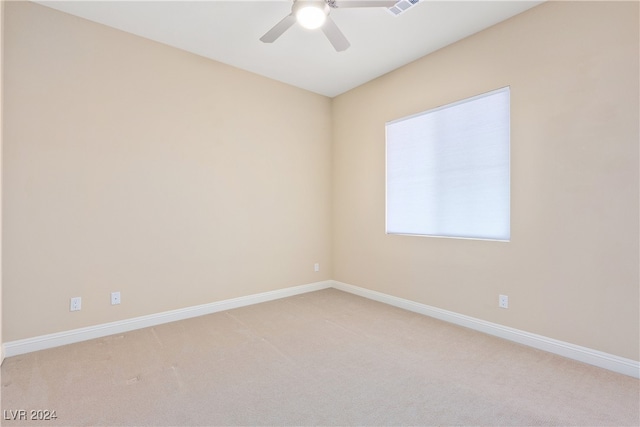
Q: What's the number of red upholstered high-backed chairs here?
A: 0